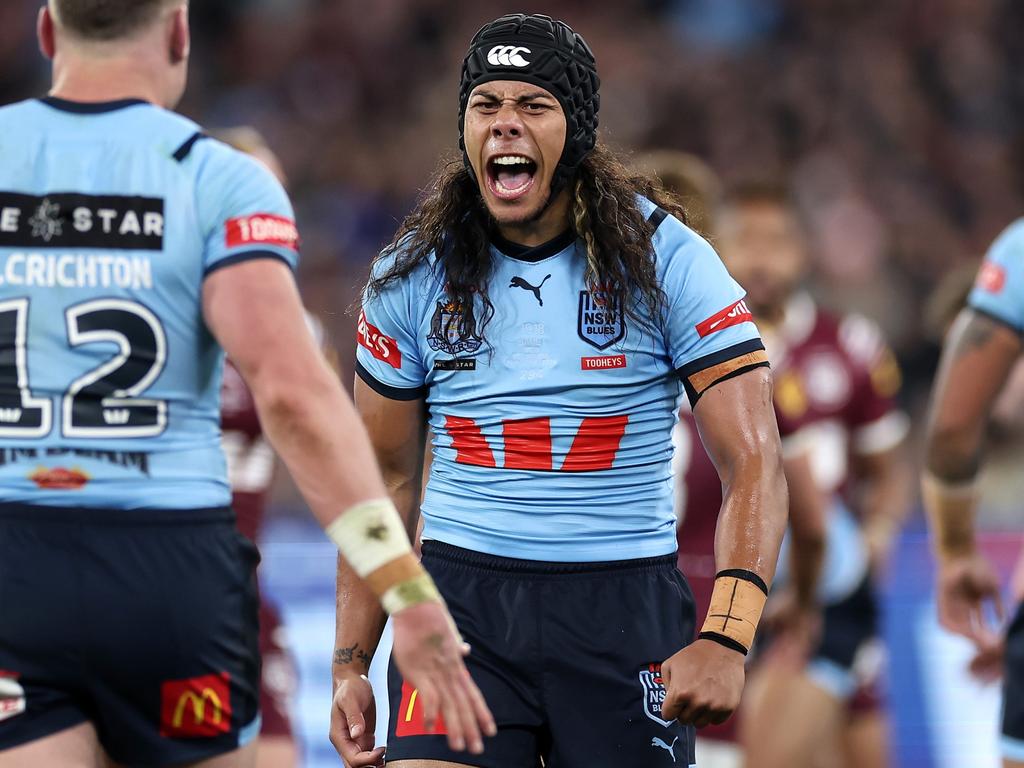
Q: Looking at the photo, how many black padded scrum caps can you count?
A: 1